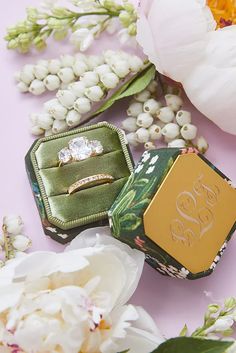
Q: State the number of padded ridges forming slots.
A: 3